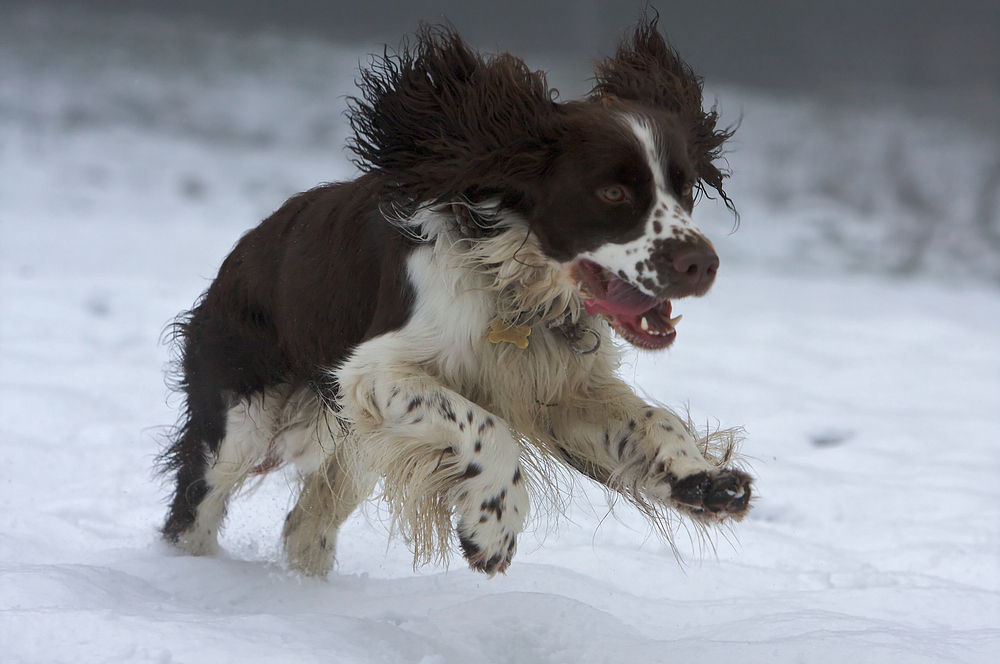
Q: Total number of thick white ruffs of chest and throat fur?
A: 1